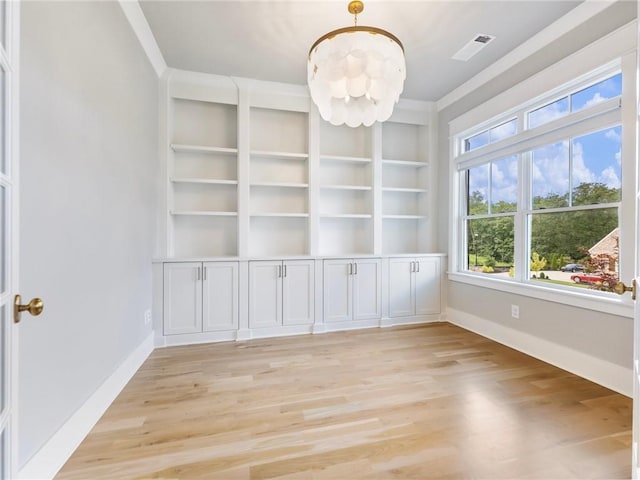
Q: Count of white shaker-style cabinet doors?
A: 8